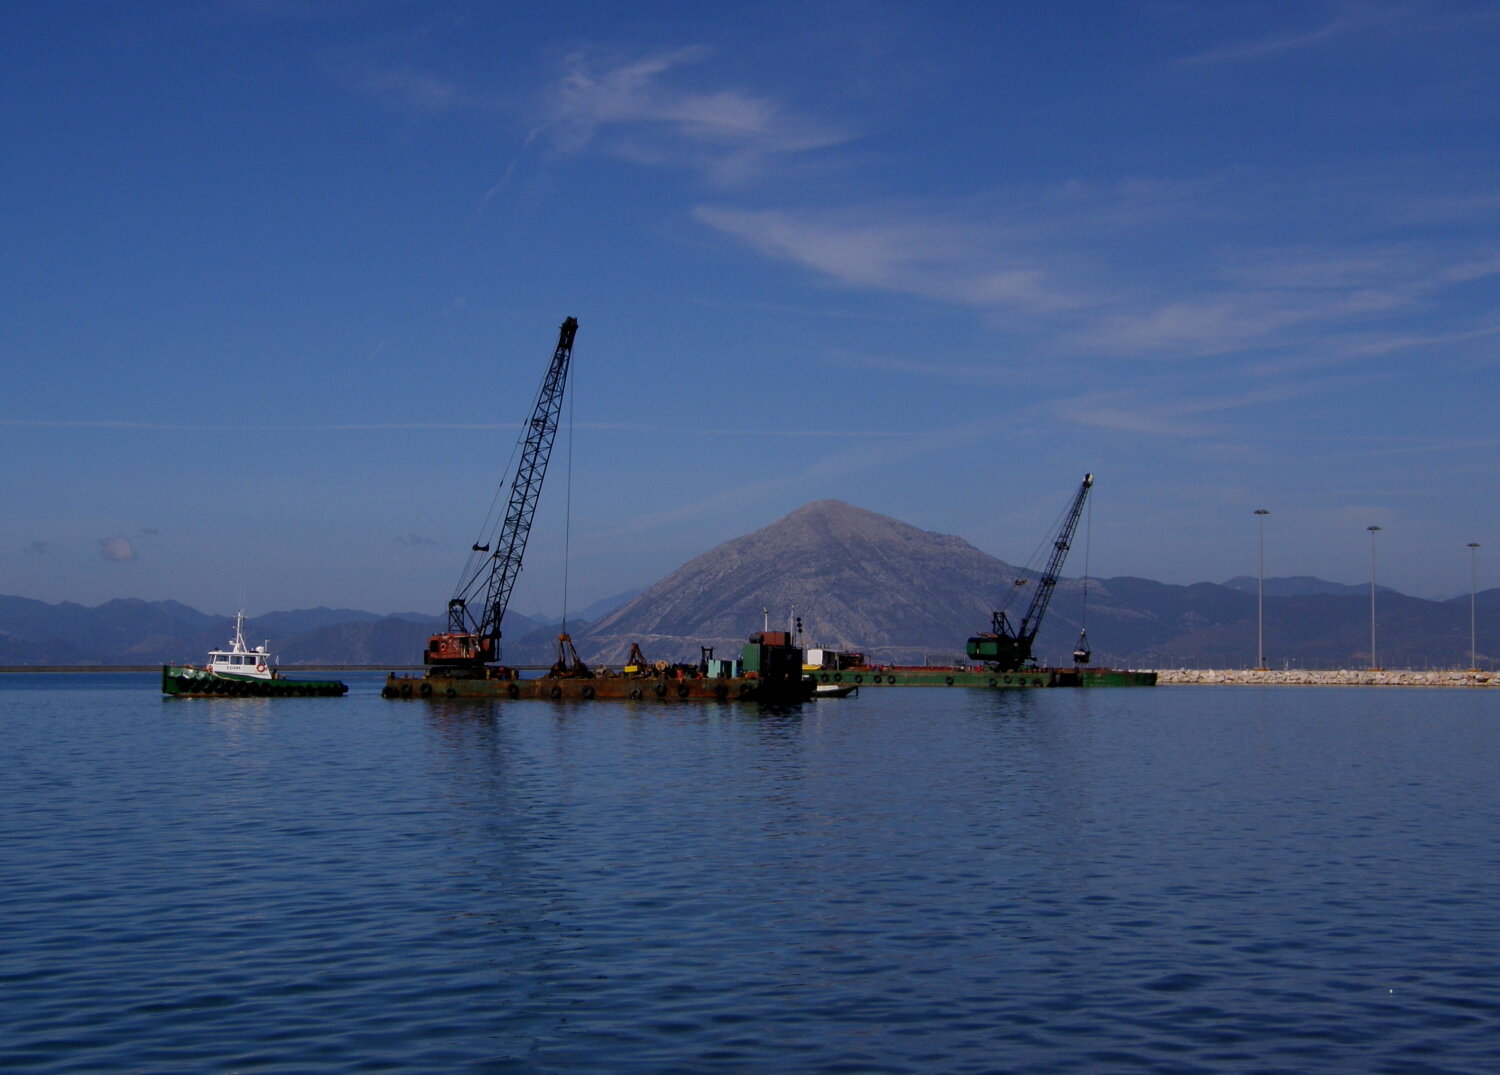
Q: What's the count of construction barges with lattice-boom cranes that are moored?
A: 2